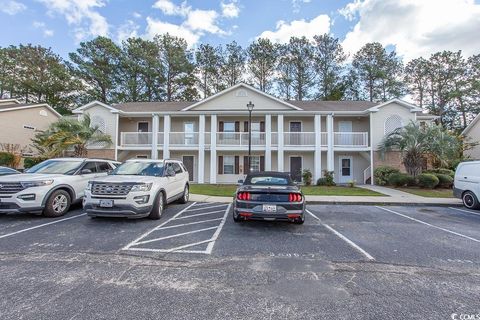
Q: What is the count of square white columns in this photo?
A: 8